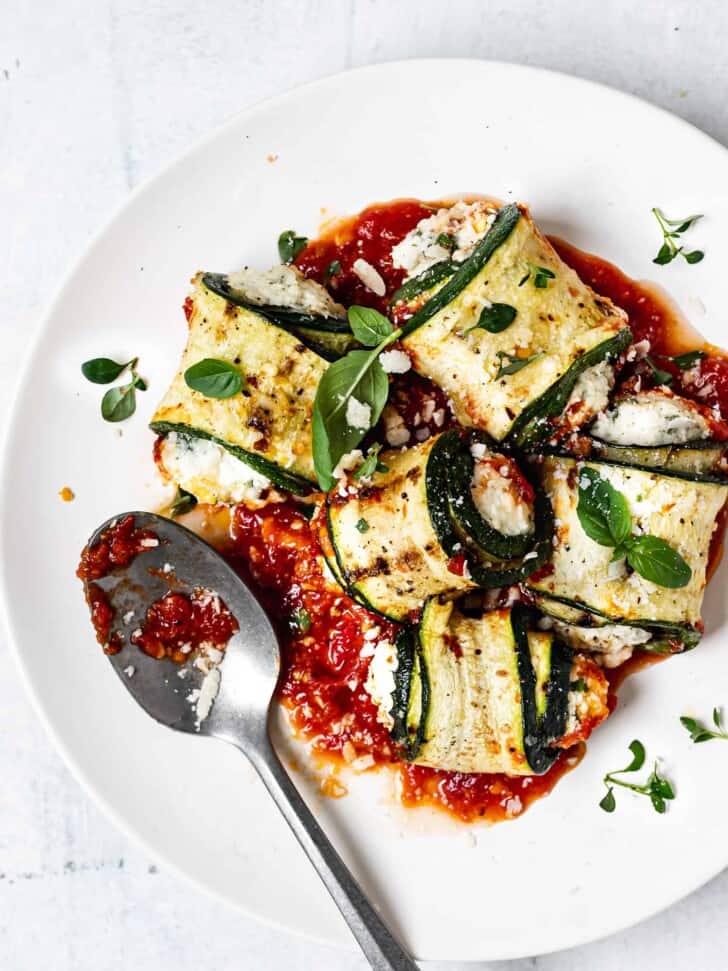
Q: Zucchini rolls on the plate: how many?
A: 5